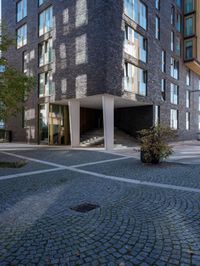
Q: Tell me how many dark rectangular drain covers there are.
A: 1